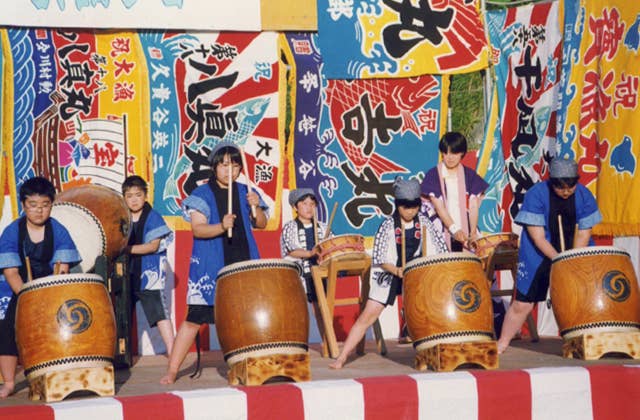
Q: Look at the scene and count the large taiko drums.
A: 5